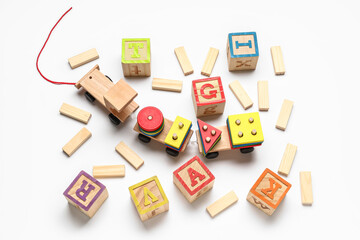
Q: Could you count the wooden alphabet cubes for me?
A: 7